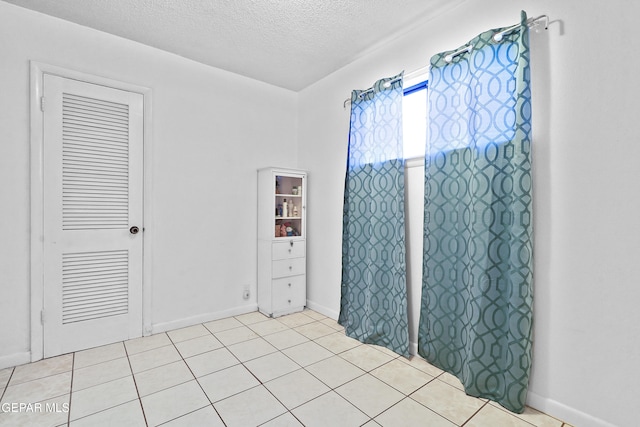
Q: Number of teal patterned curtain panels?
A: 2